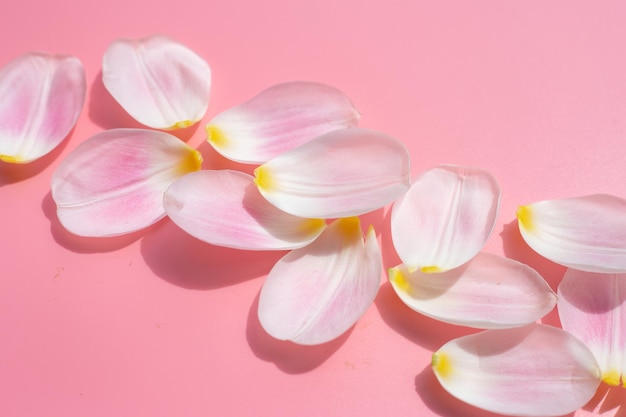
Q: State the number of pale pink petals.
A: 12